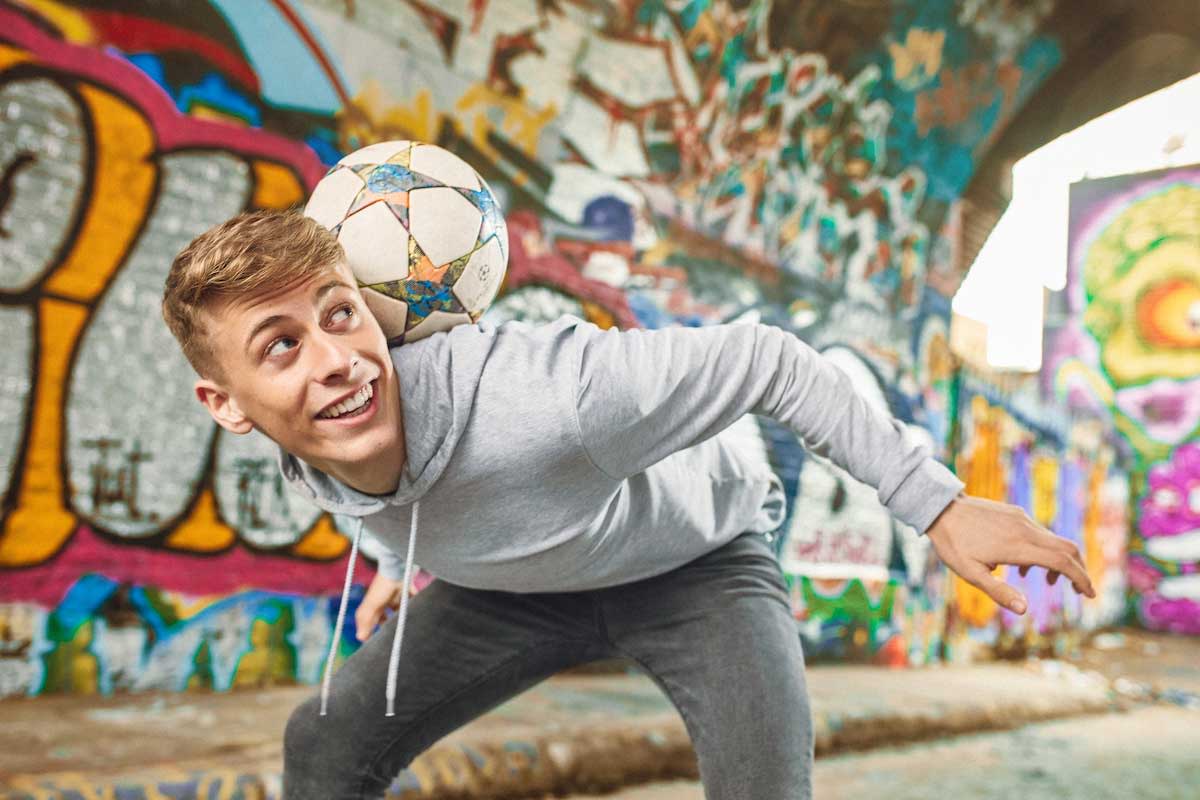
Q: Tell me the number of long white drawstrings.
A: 2